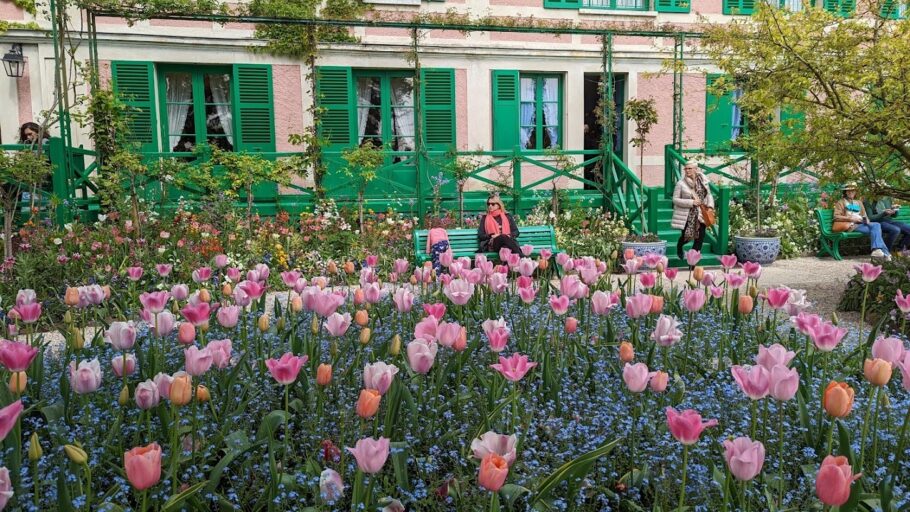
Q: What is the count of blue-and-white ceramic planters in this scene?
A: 2